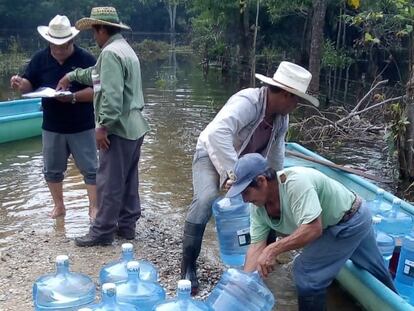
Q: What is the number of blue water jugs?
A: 12